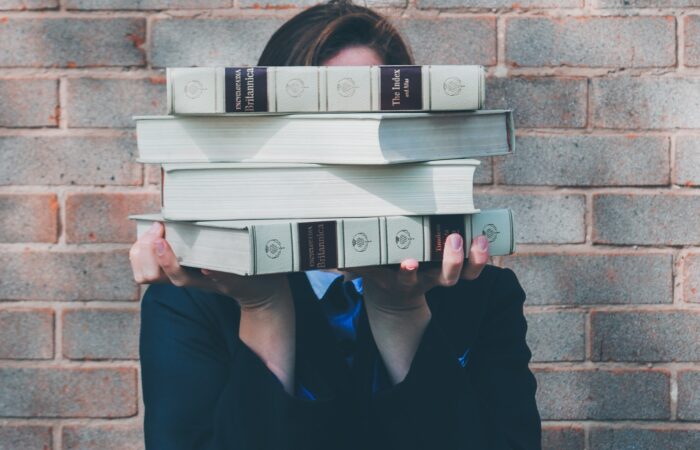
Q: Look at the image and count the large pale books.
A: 4